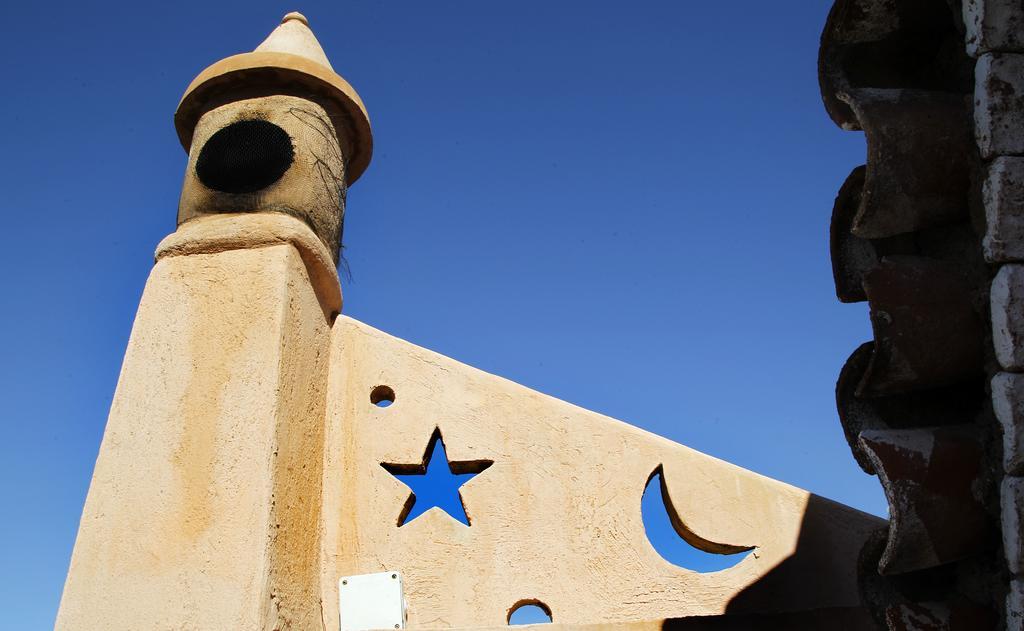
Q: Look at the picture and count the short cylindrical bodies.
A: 1